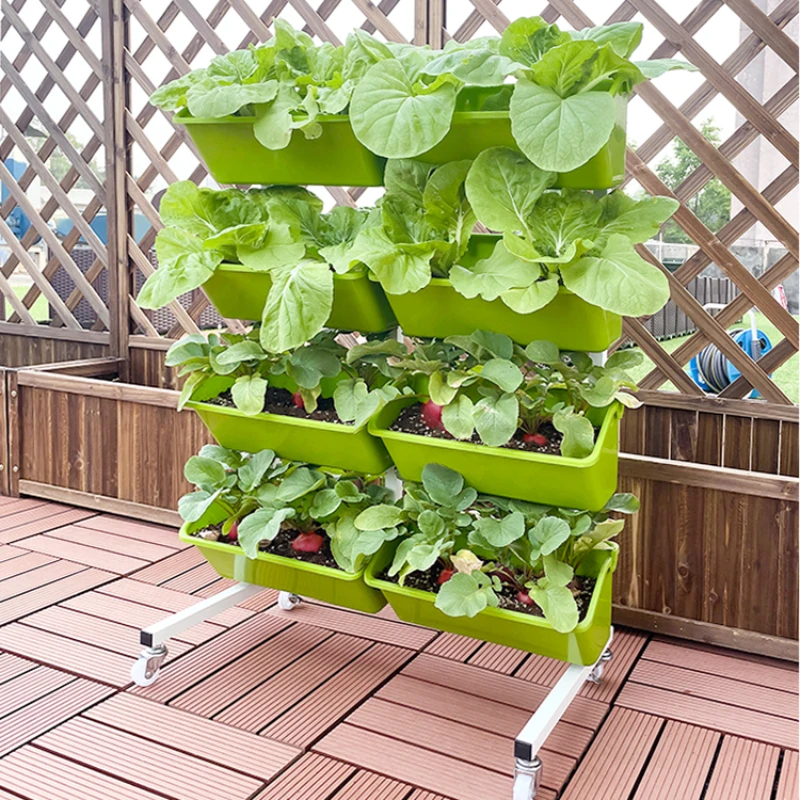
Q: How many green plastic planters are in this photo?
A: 8